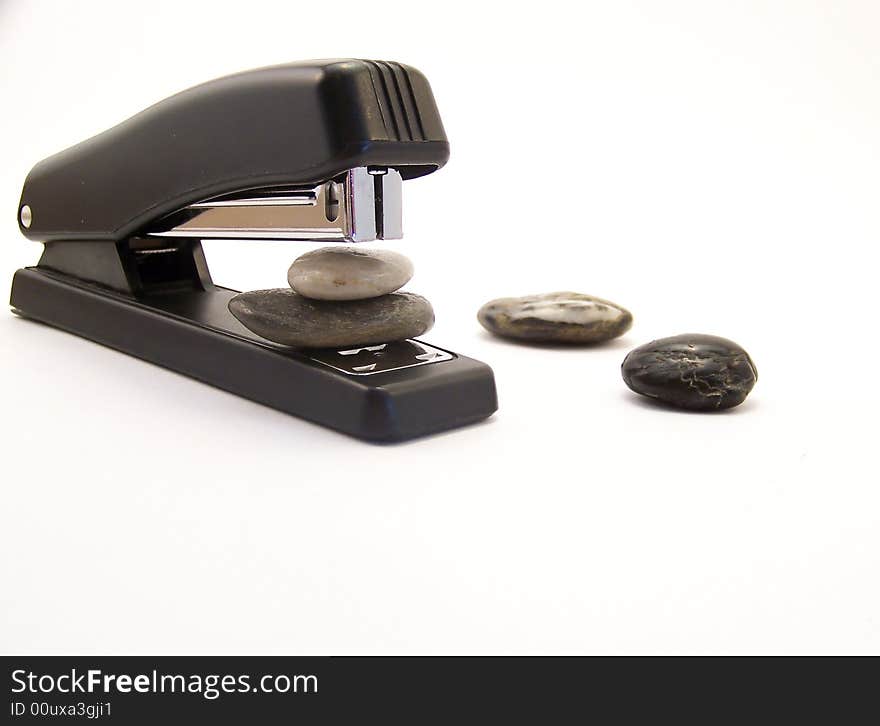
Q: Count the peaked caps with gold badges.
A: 0